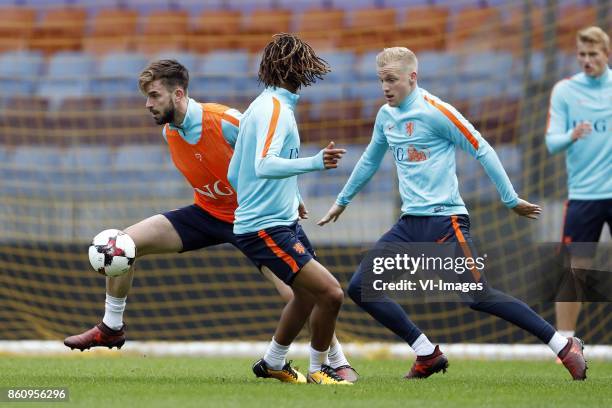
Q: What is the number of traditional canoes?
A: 0